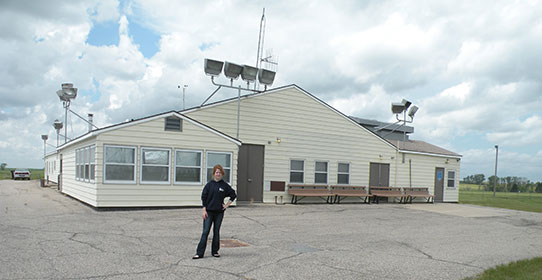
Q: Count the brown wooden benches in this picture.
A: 4